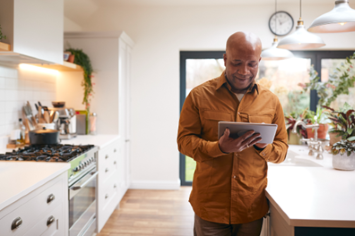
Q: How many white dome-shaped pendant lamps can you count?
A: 3